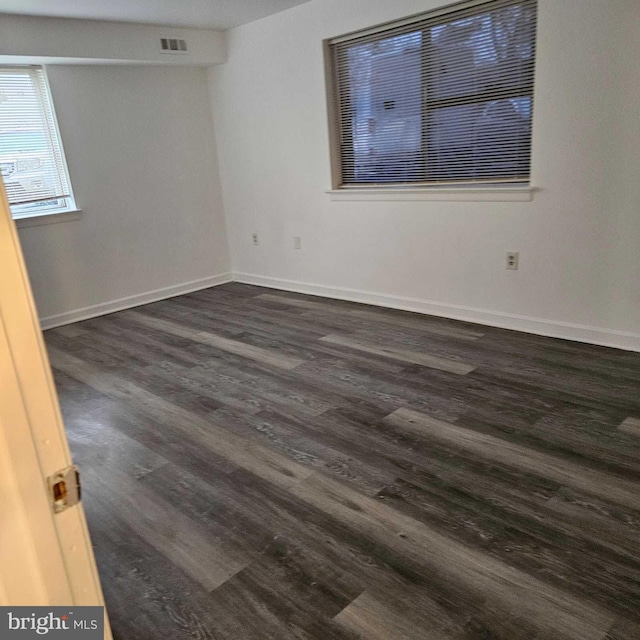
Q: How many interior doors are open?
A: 1